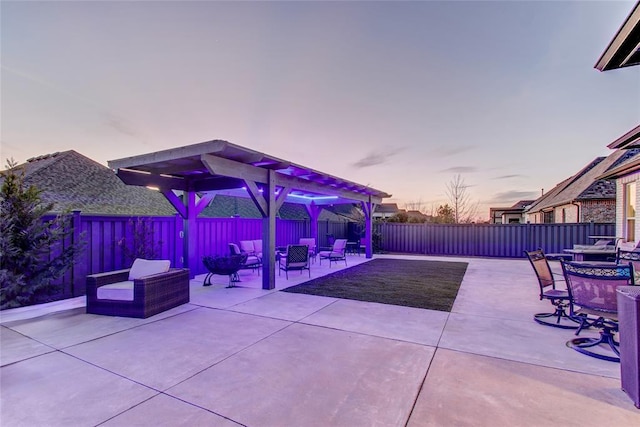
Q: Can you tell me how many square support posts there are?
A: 4